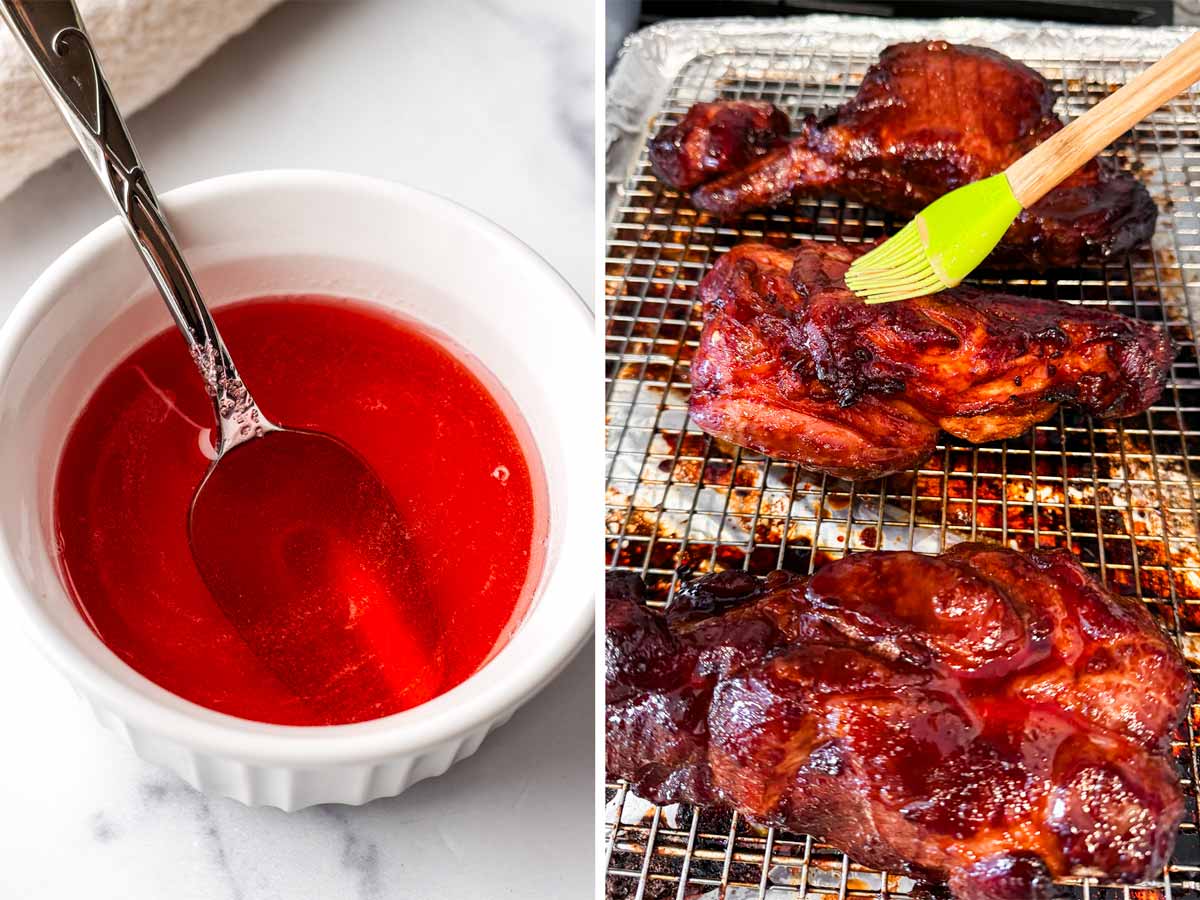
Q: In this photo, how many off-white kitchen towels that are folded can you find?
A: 1